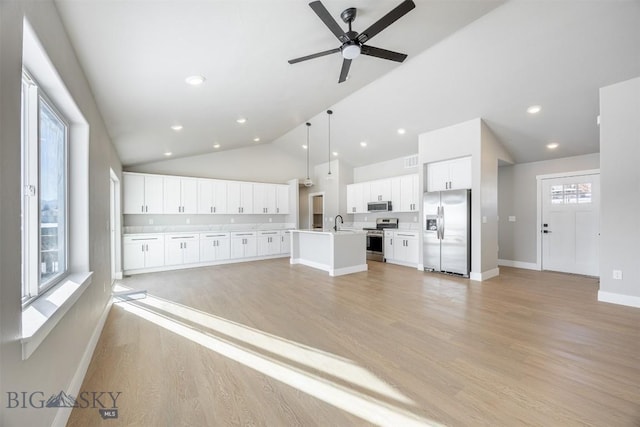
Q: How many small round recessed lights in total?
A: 12